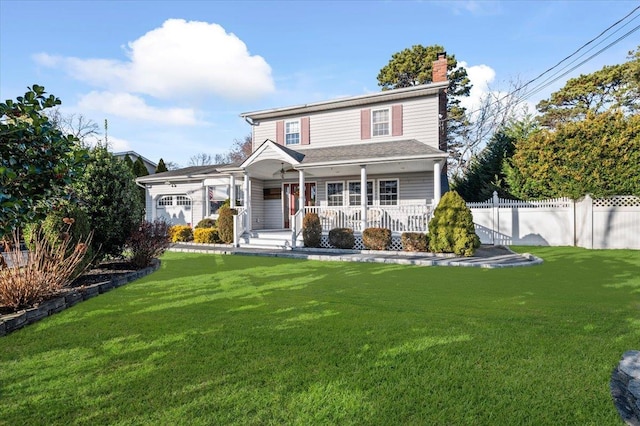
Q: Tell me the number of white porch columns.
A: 5